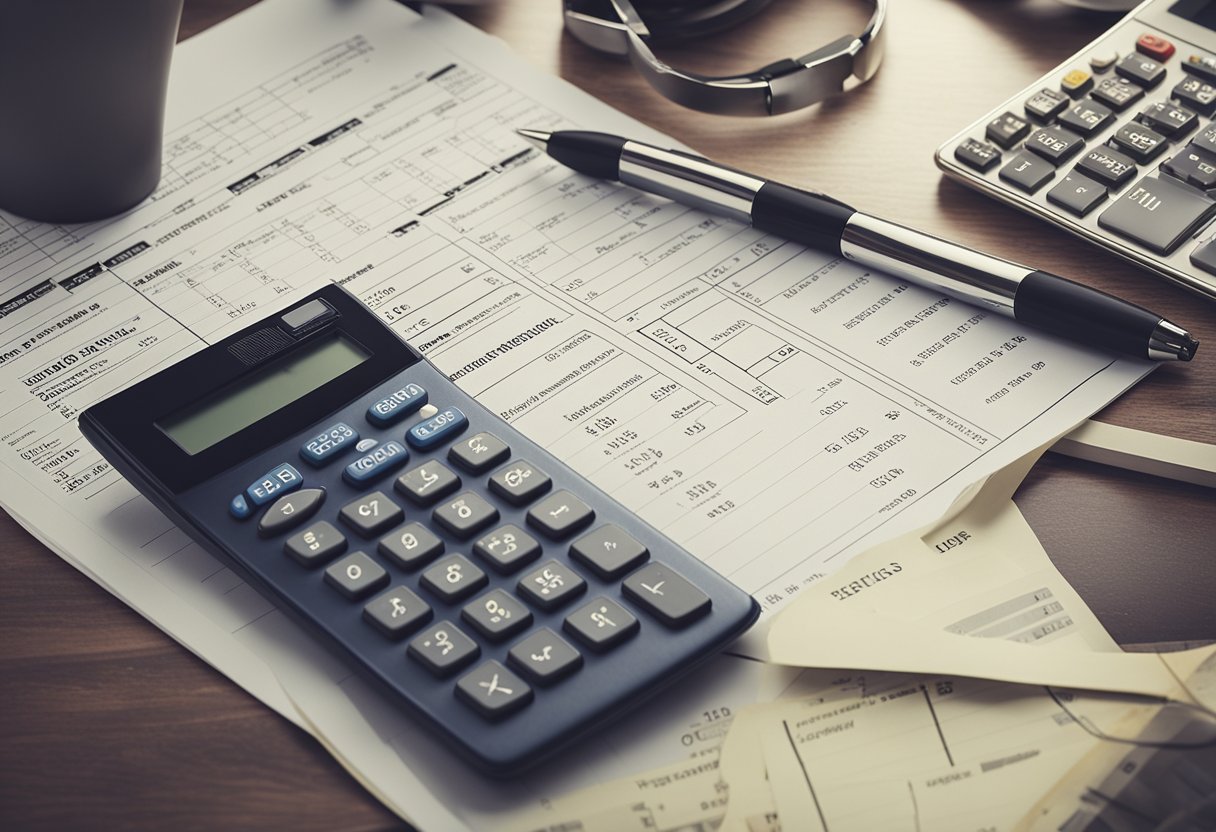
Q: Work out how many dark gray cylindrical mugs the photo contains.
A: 1